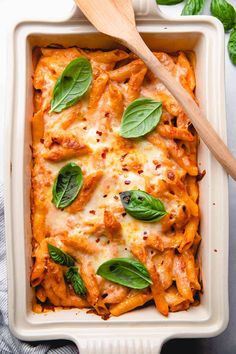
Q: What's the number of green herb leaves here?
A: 11